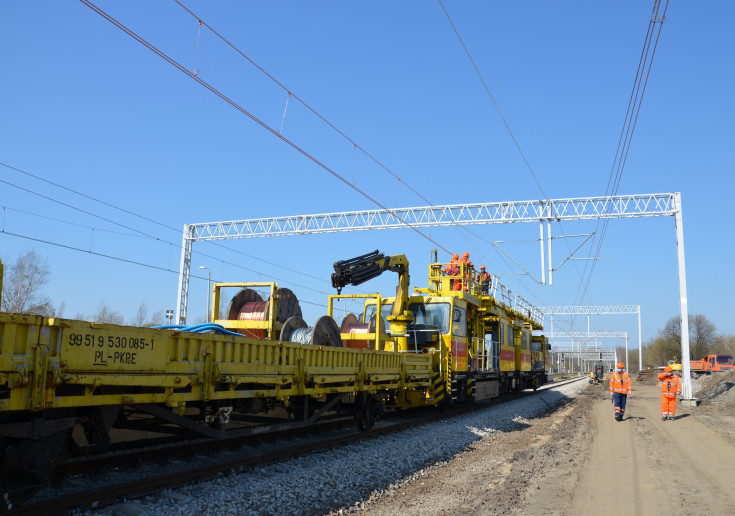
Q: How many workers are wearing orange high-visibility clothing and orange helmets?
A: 5